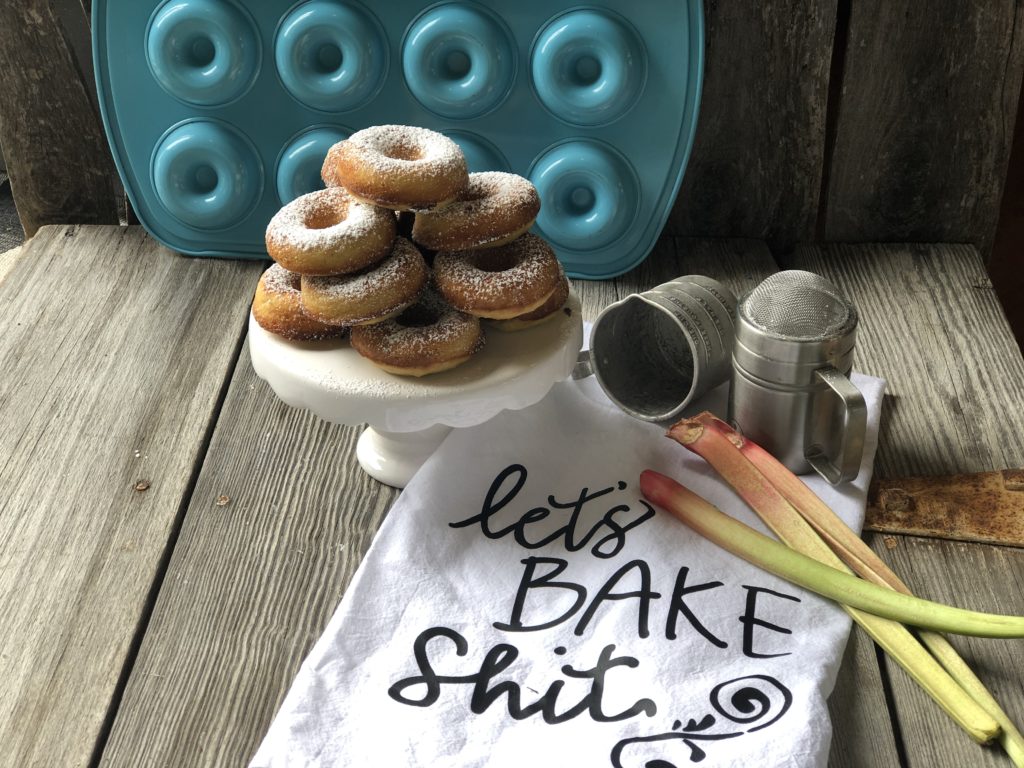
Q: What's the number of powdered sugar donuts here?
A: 9